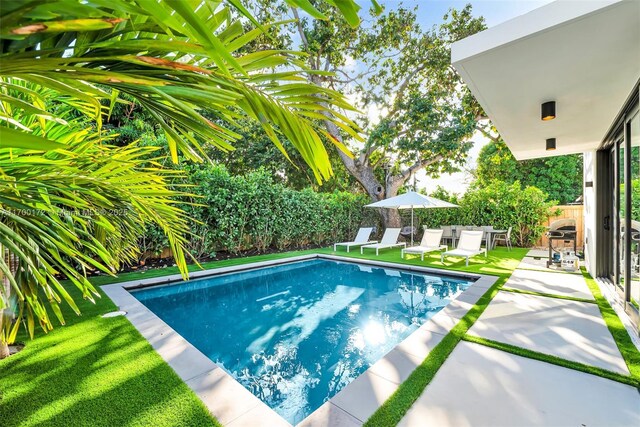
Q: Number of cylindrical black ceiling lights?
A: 2